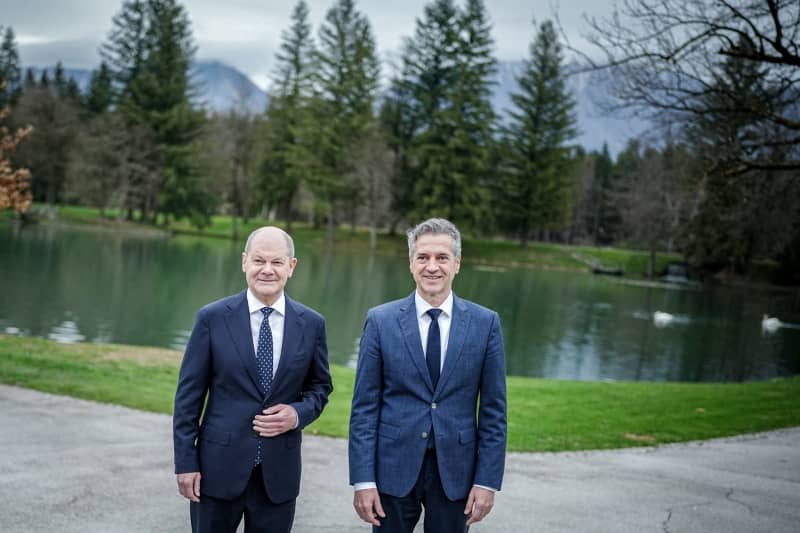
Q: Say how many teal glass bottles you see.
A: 0